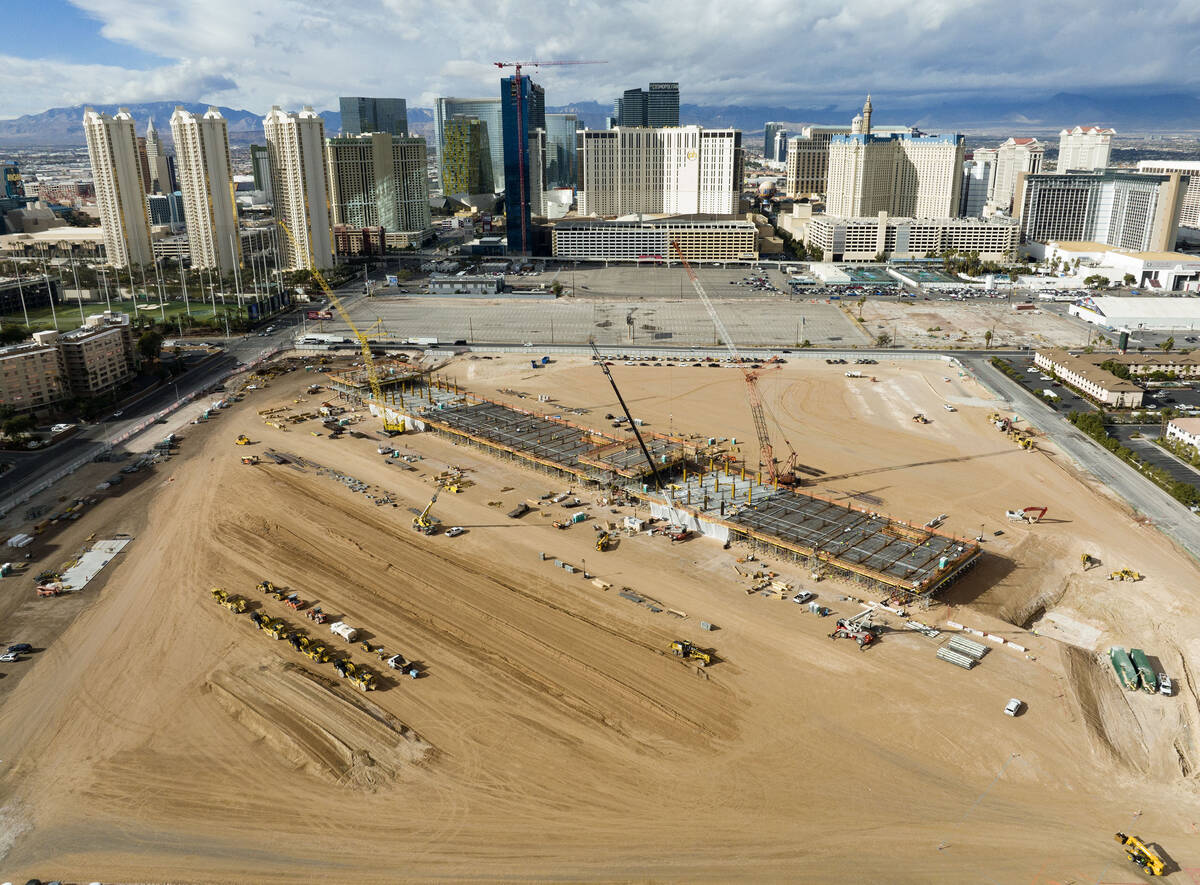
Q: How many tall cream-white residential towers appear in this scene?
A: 3